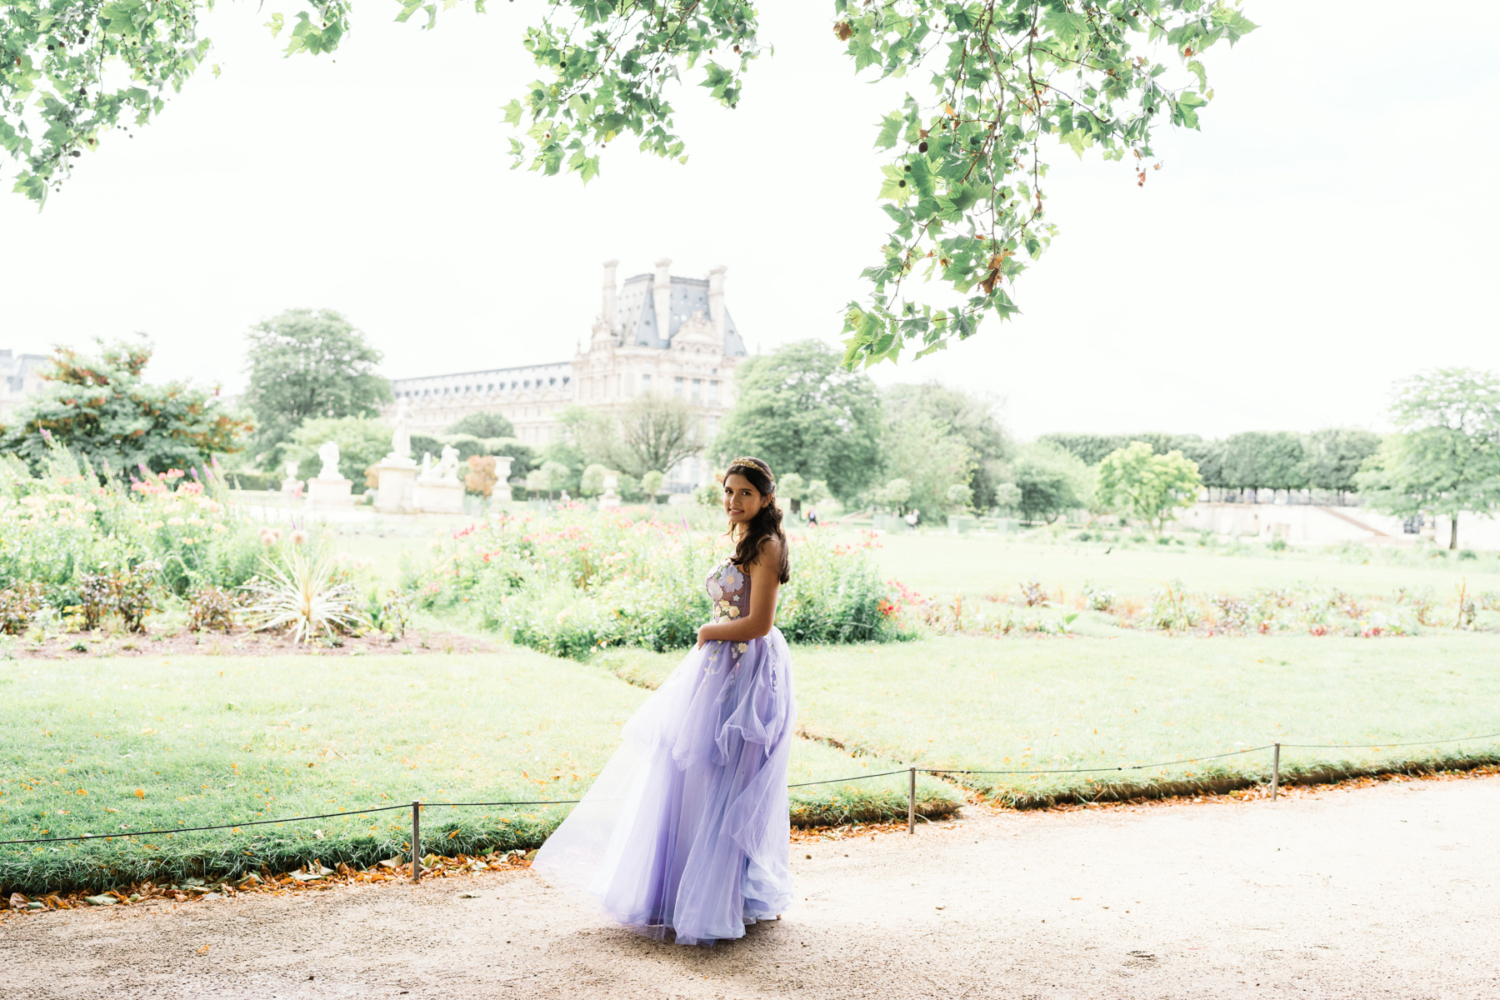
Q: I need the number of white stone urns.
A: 3